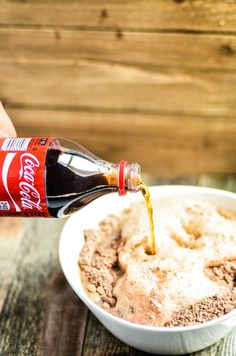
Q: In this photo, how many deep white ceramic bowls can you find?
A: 1